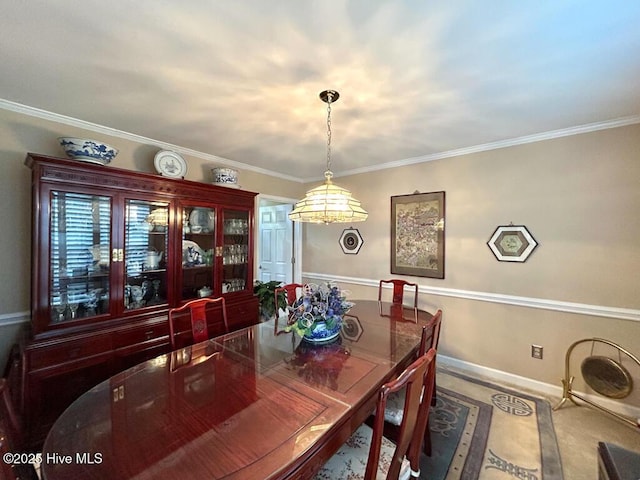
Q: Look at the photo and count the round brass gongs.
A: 1